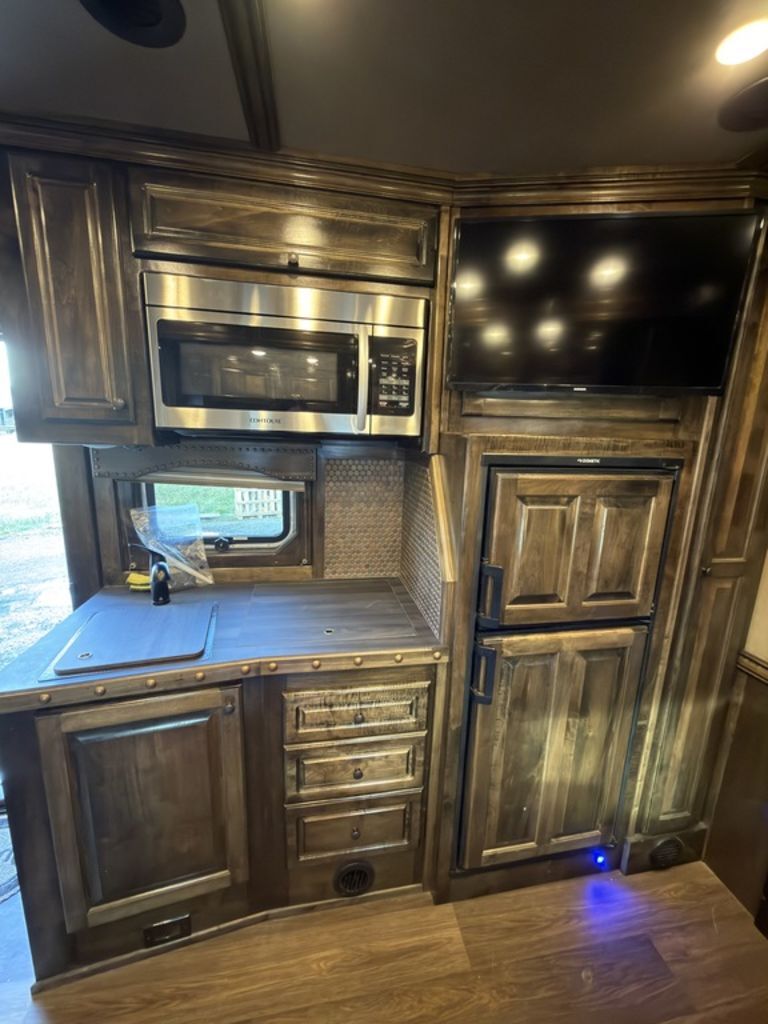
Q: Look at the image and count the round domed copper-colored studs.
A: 10